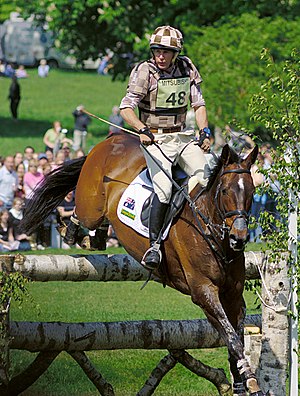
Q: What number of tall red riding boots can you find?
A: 0